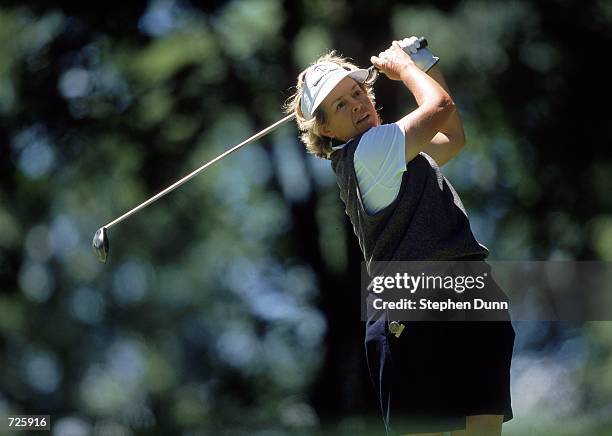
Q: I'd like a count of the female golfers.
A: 1